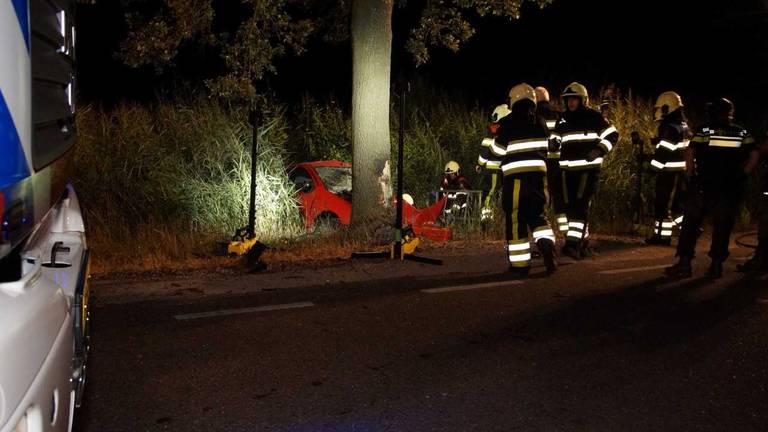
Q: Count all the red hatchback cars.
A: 1